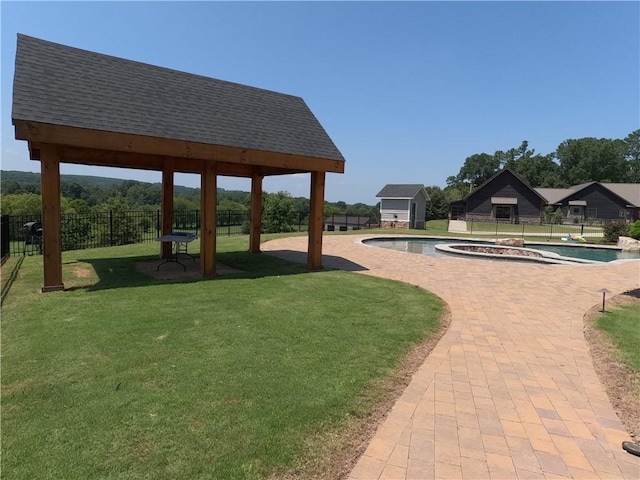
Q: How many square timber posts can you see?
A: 5